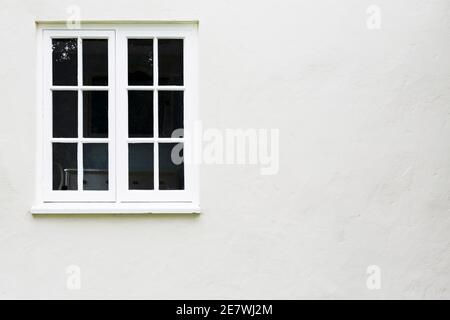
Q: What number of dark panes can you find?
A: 12